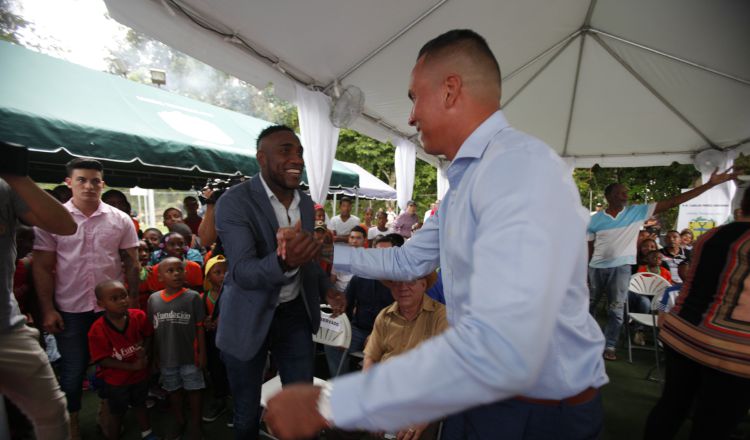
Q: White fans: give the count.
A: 2